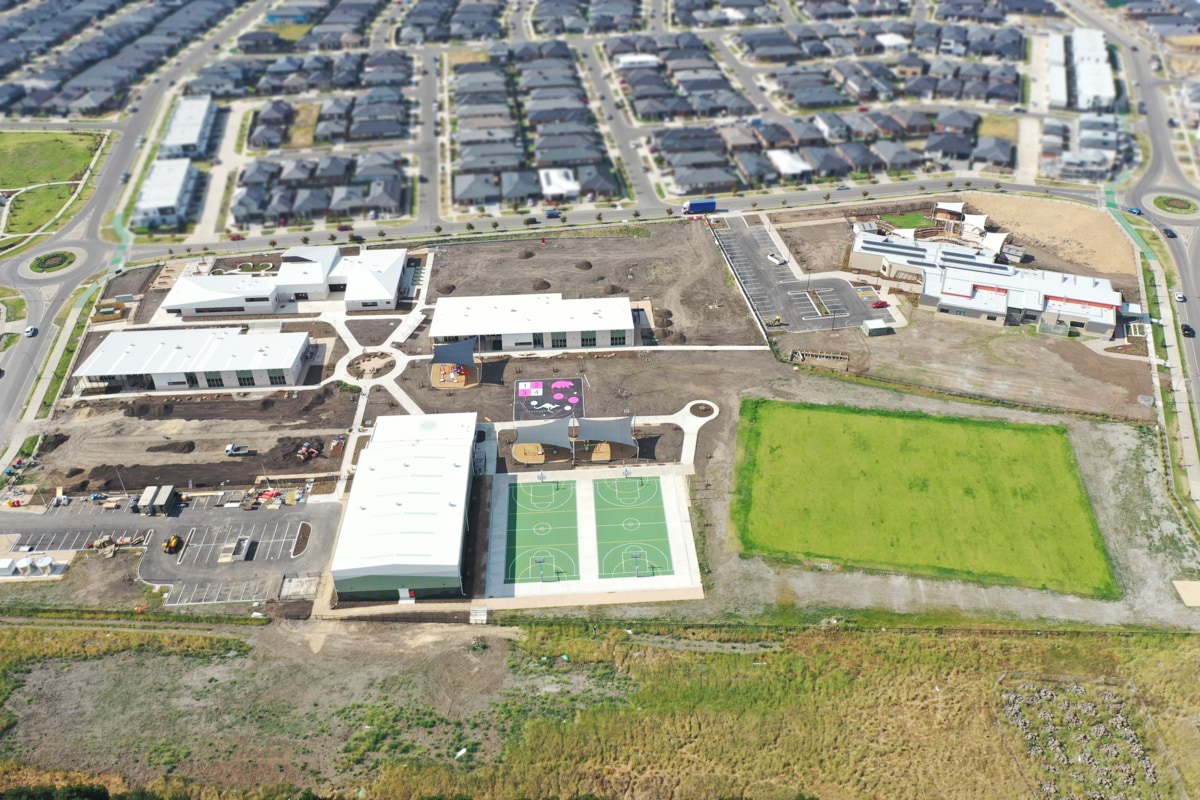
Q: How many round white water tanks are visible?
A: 2